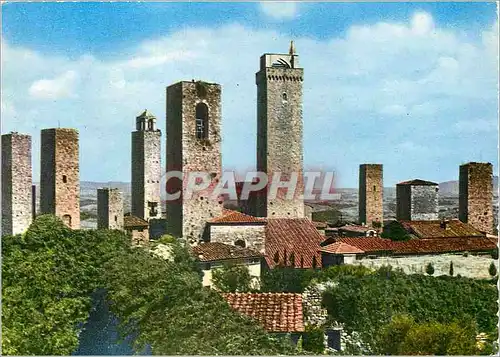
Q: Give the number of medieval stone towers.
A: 9